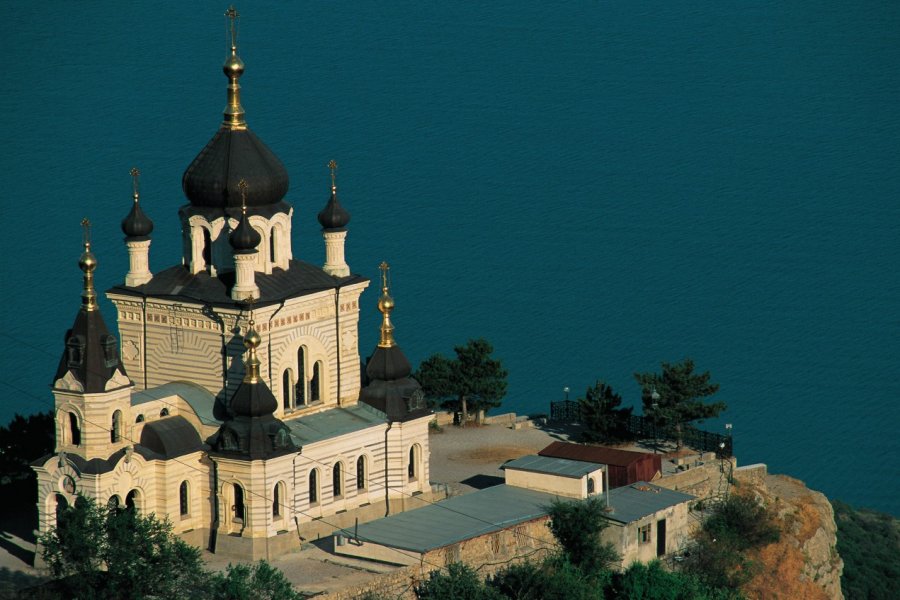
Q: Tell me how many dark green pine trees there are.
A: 3